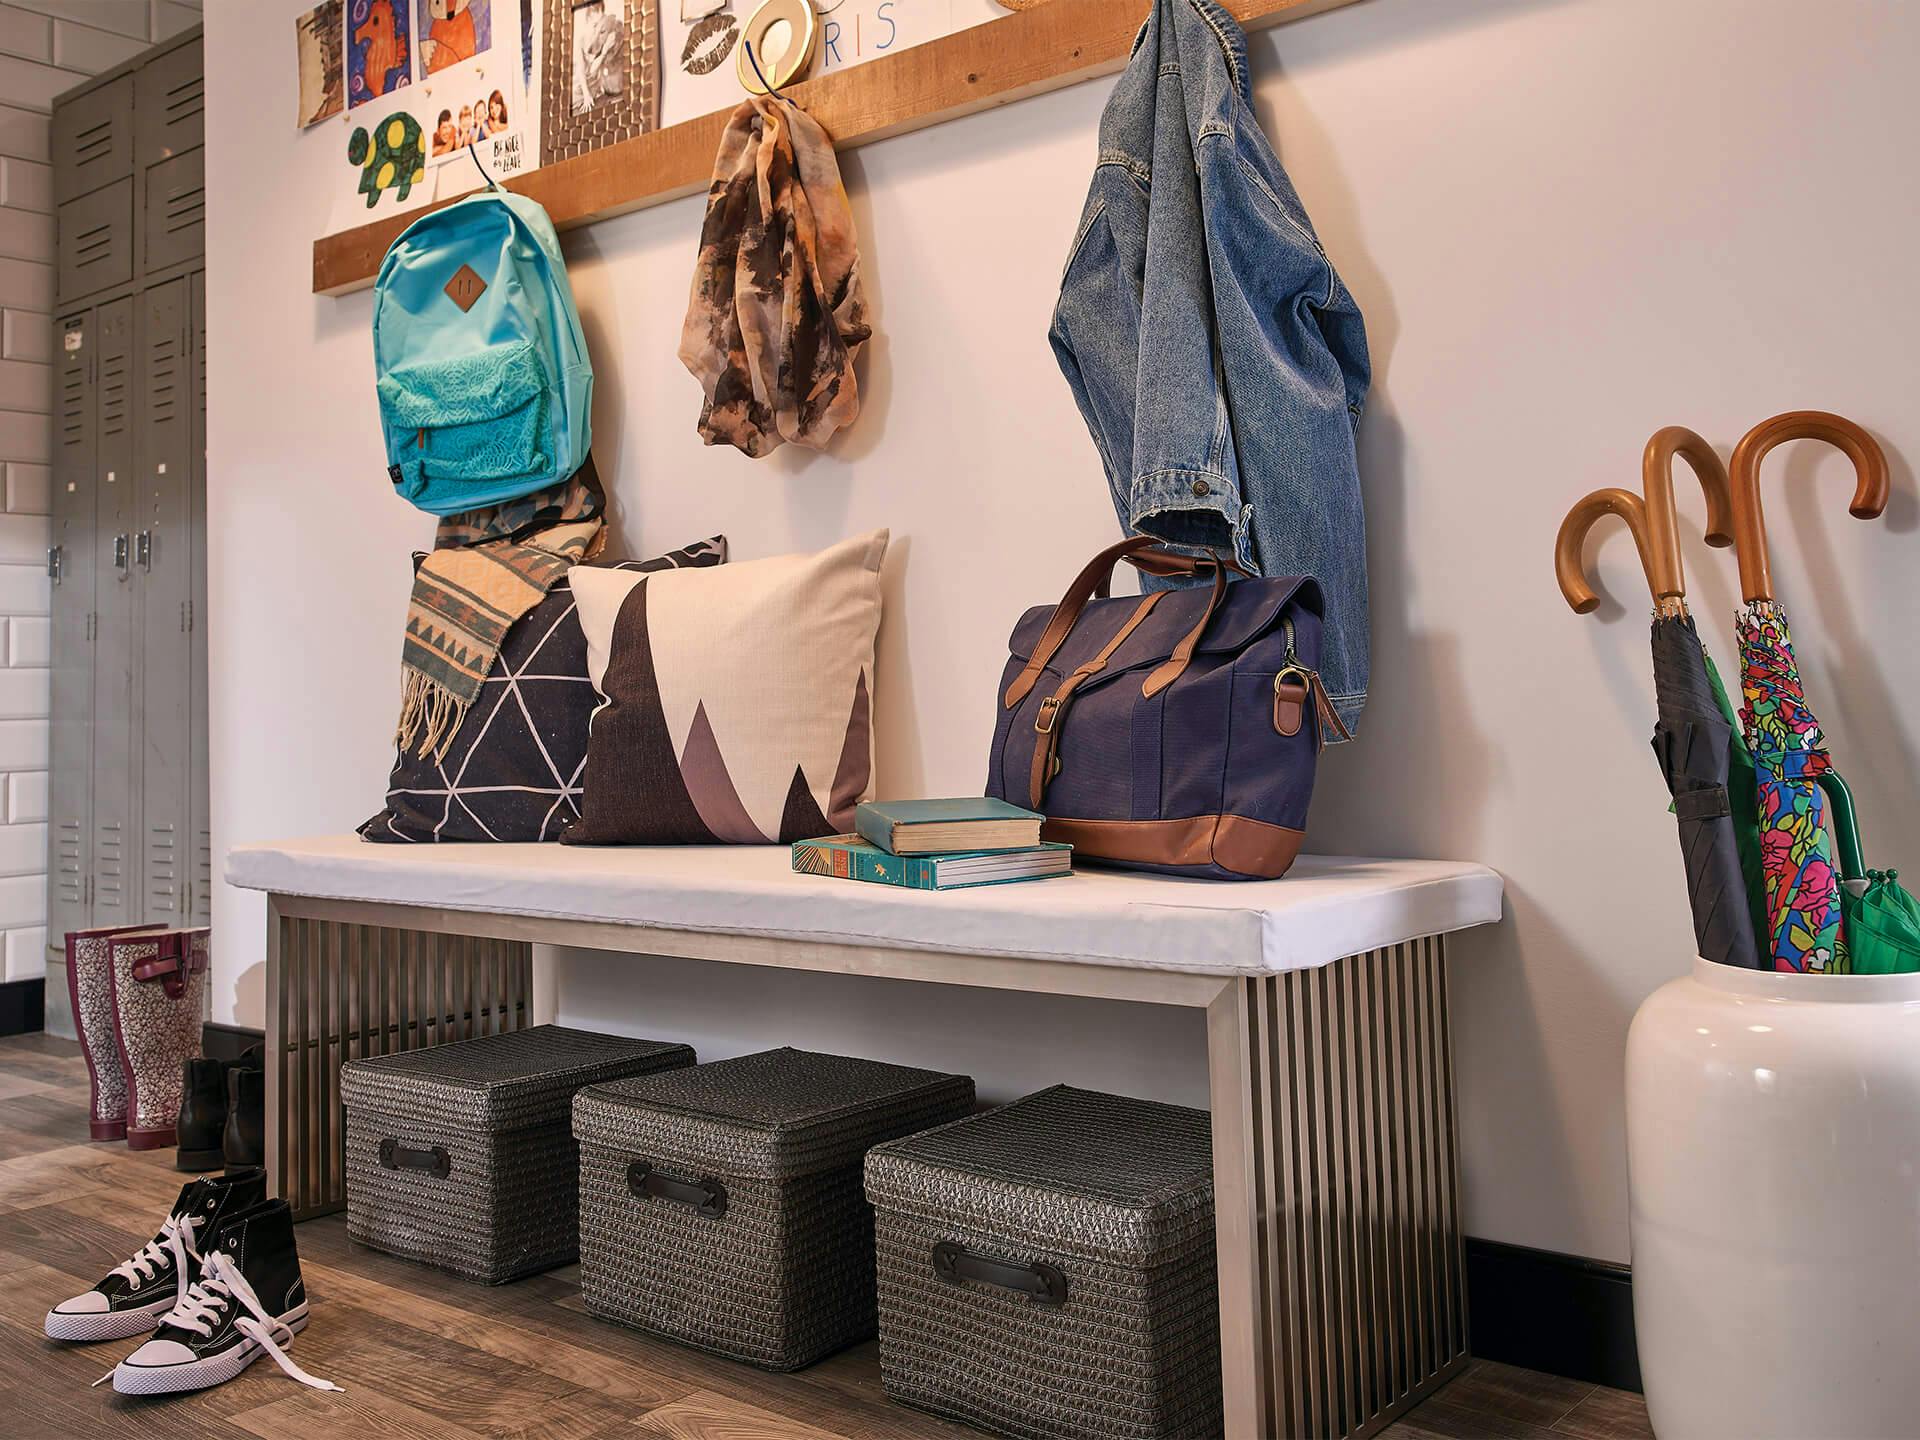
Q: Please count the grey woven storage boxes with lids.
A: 3